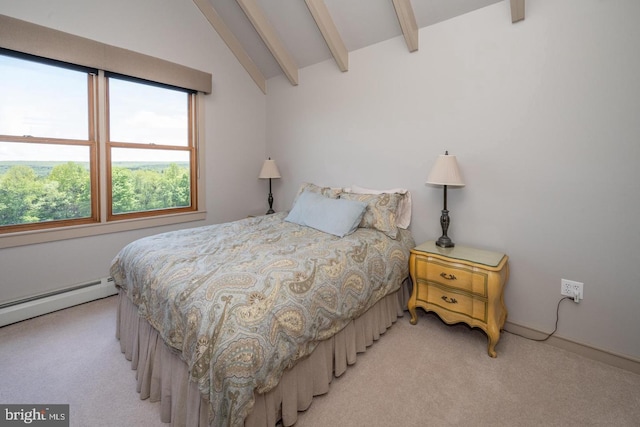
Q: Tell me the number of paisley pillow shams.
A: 2